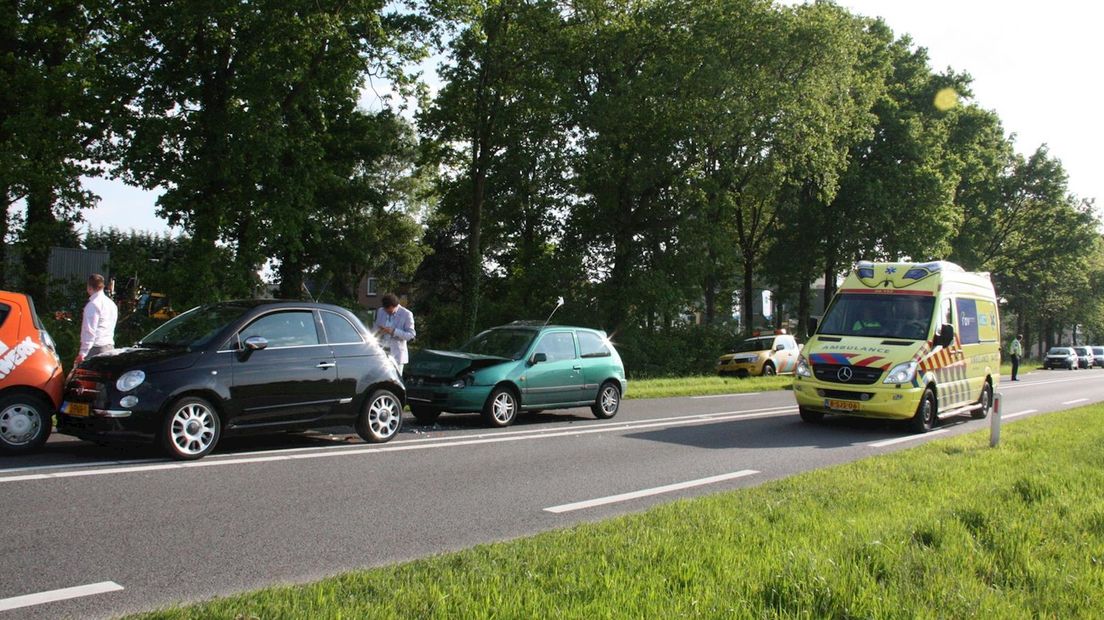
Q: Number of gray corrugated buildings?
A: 1